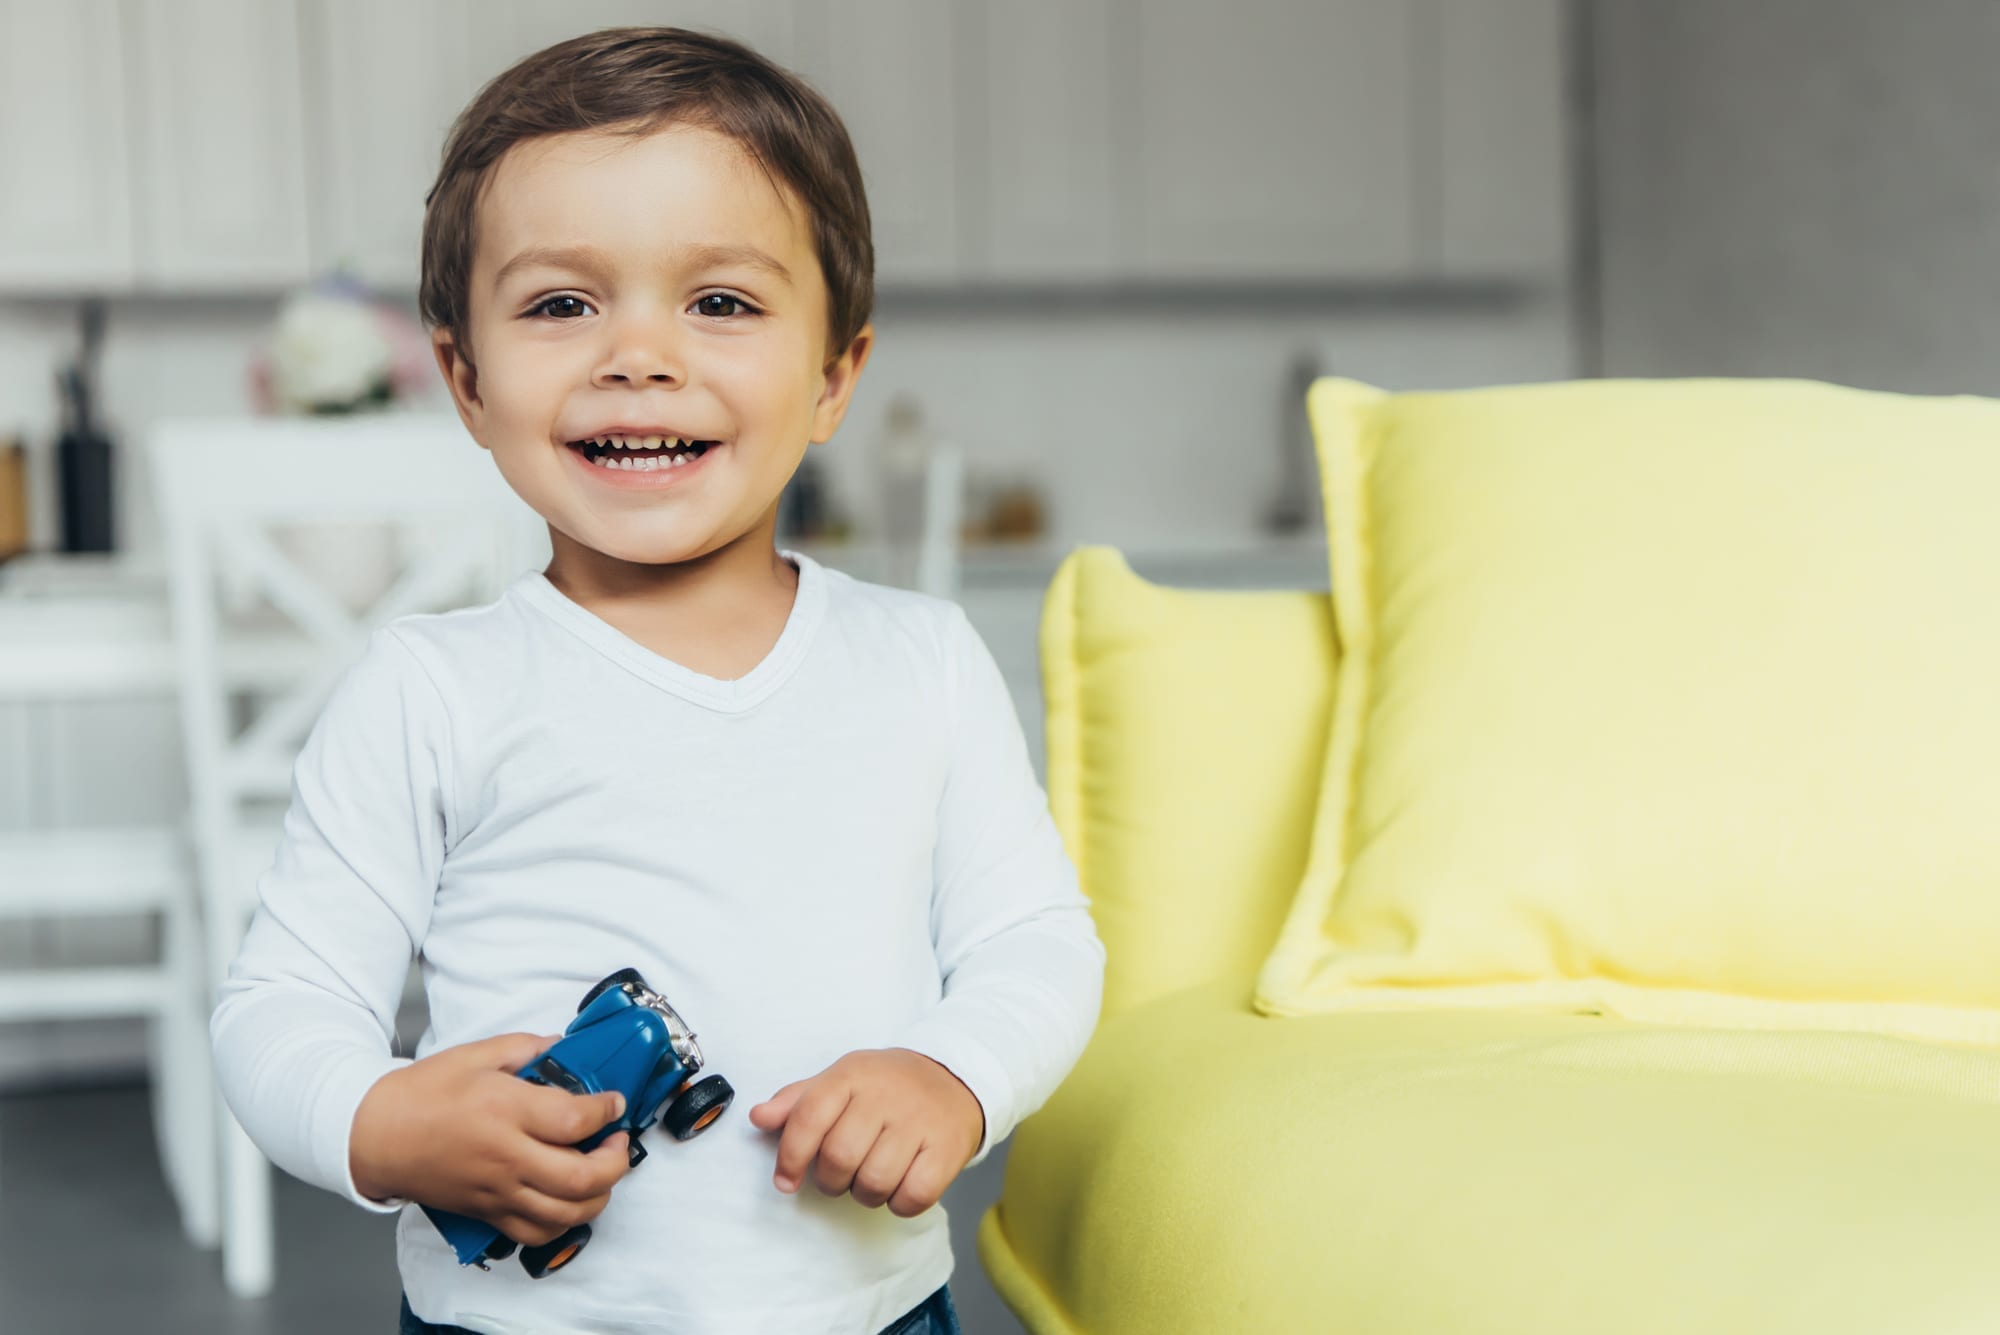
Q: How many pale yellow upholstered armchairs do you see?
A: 1